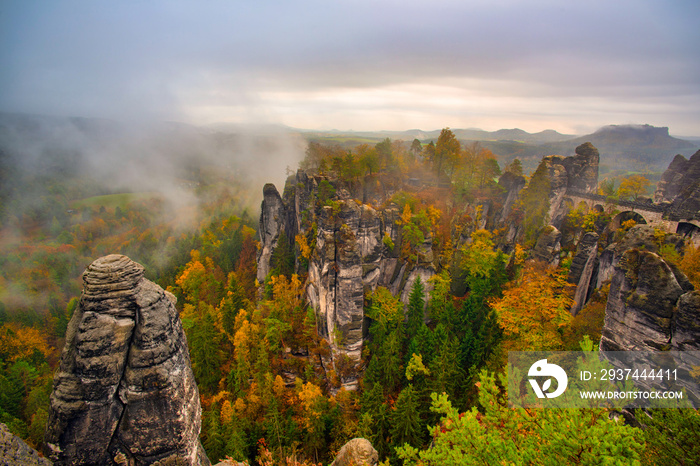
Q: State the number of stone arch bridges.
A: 1